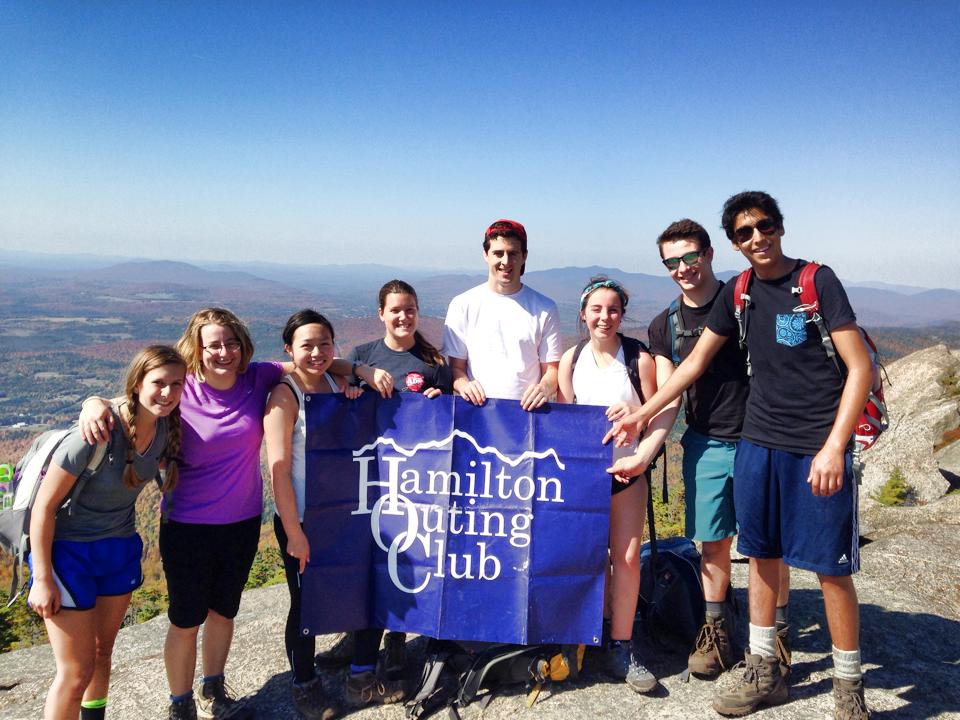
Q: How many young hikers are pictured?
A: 8